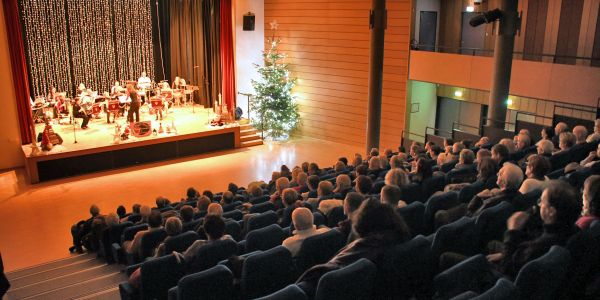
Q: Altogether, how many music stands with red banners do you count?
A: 4